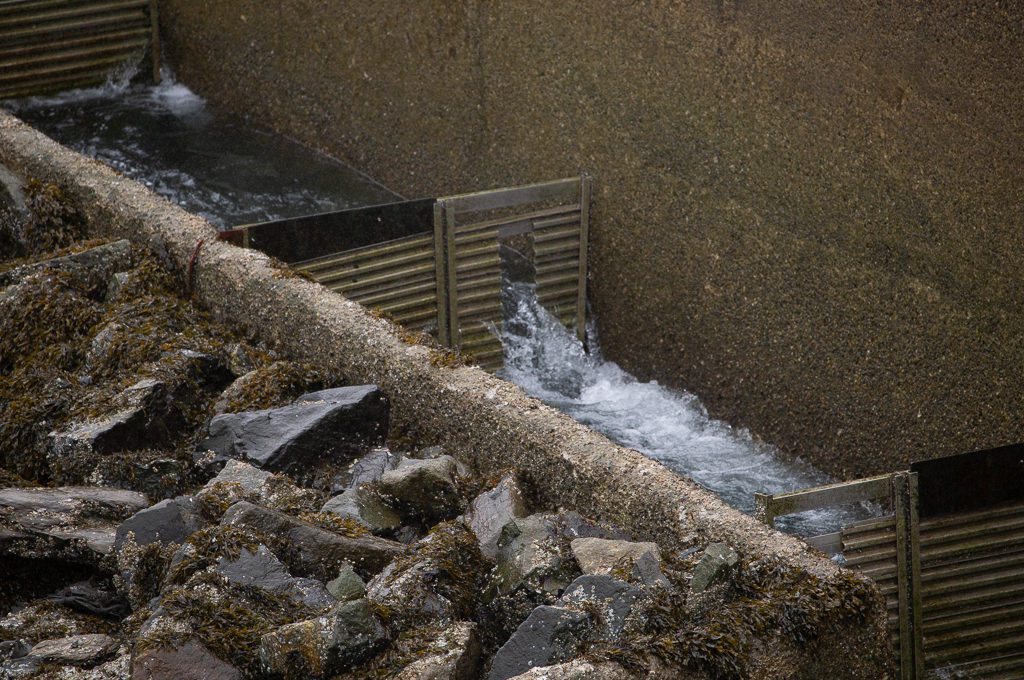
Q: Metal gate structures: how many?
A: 3